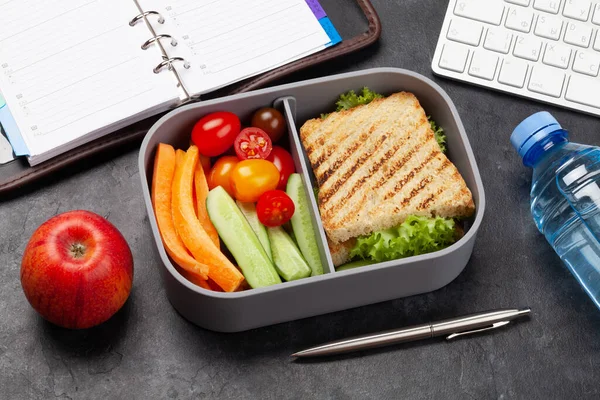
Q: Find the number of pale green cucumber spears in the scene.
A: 4